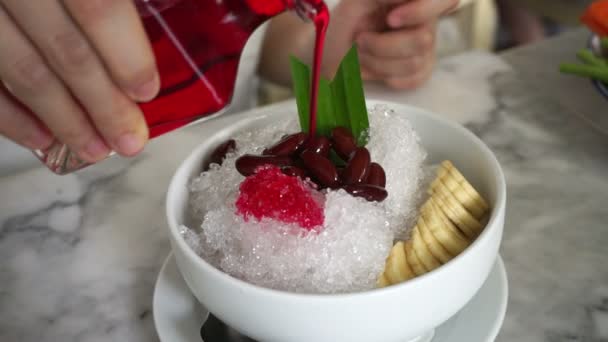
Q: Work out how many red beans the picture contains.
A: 10